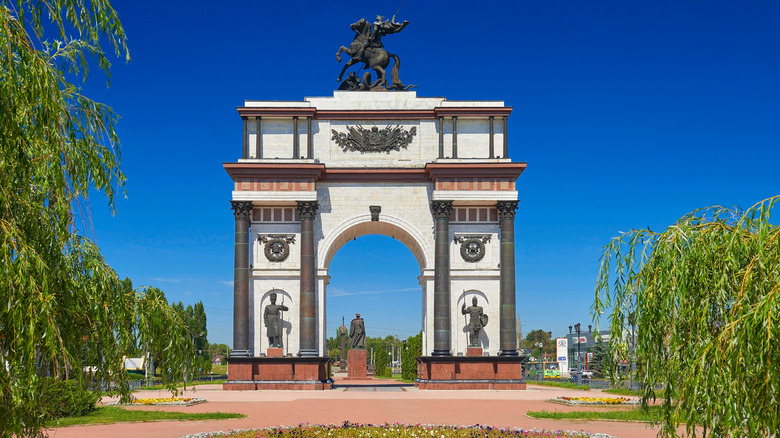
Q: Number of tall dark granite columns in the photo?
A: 4